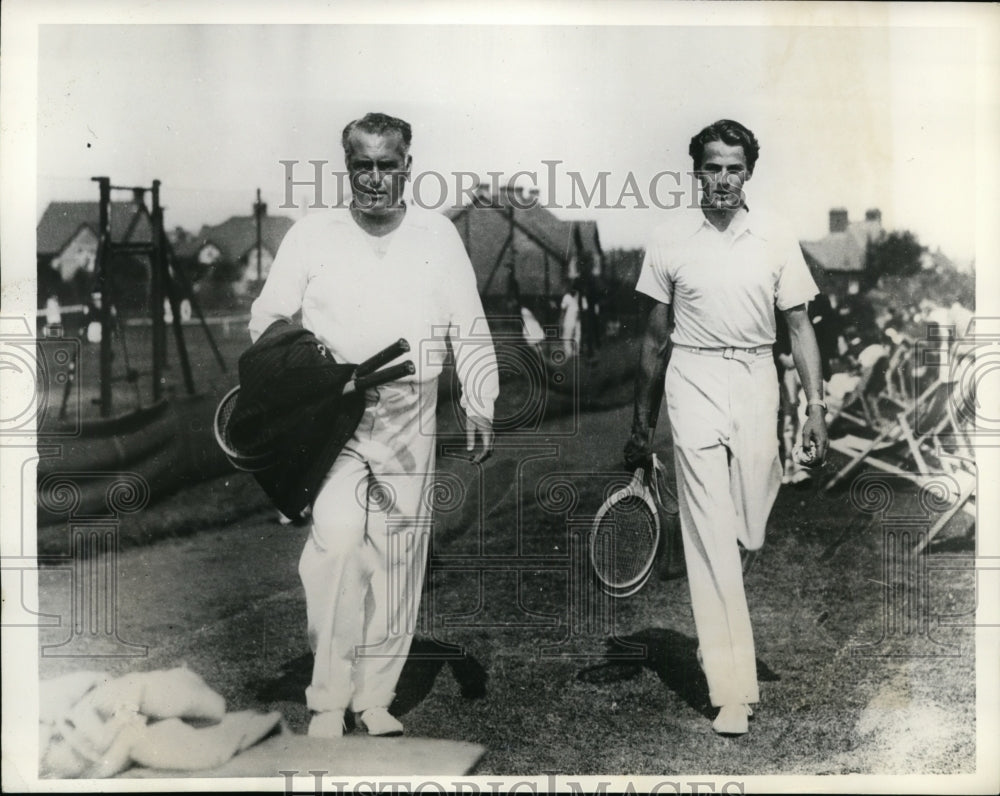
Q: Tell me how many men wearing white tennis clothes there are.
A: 2